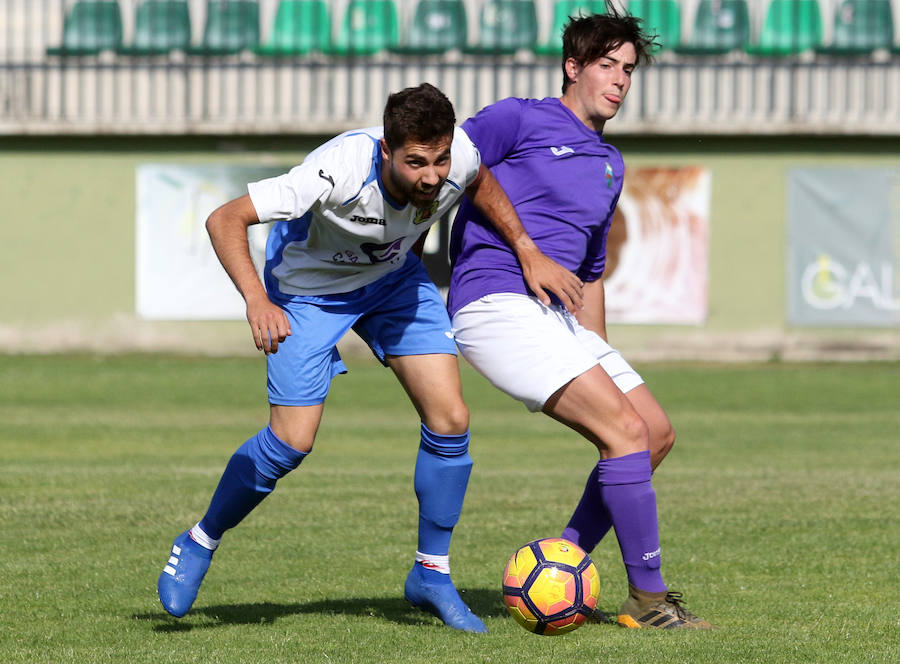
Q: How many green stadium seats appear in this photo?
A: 12